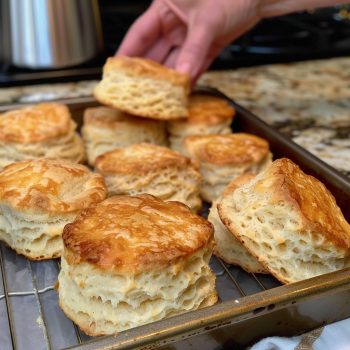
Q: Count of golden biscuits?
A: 10